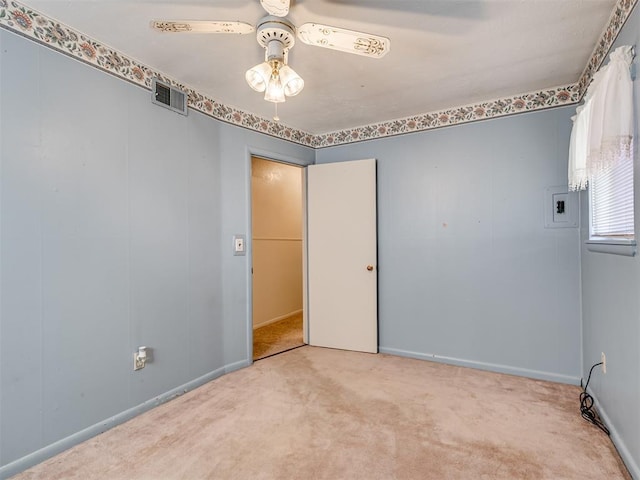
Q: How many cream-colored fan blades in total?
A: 3